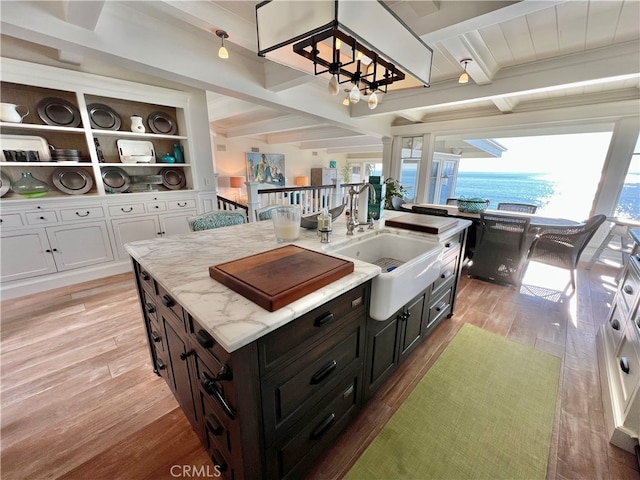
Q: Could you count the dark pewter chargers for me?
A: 7